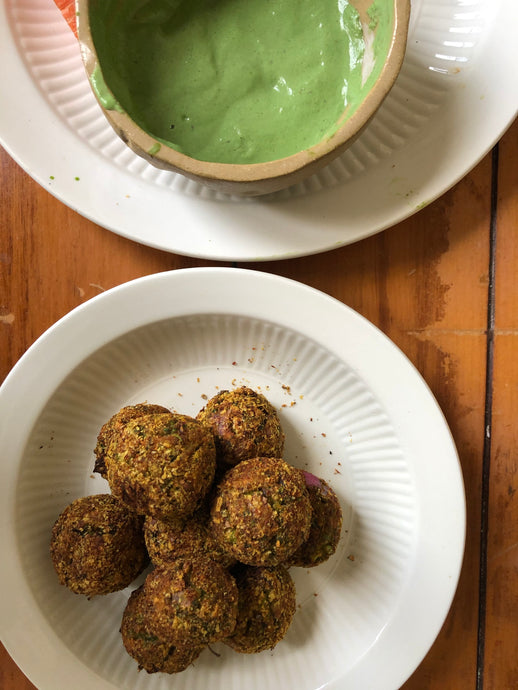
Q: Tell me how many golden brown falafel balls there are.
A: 10